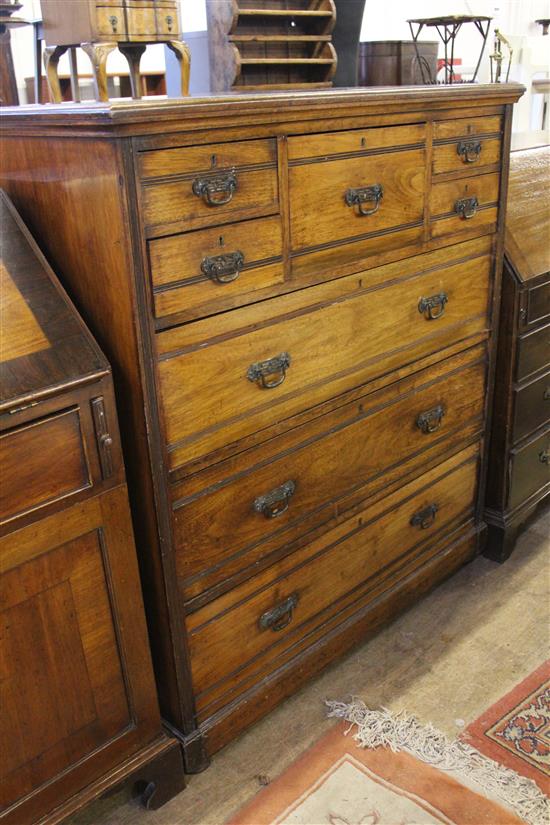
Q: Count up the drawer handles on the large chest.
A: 11